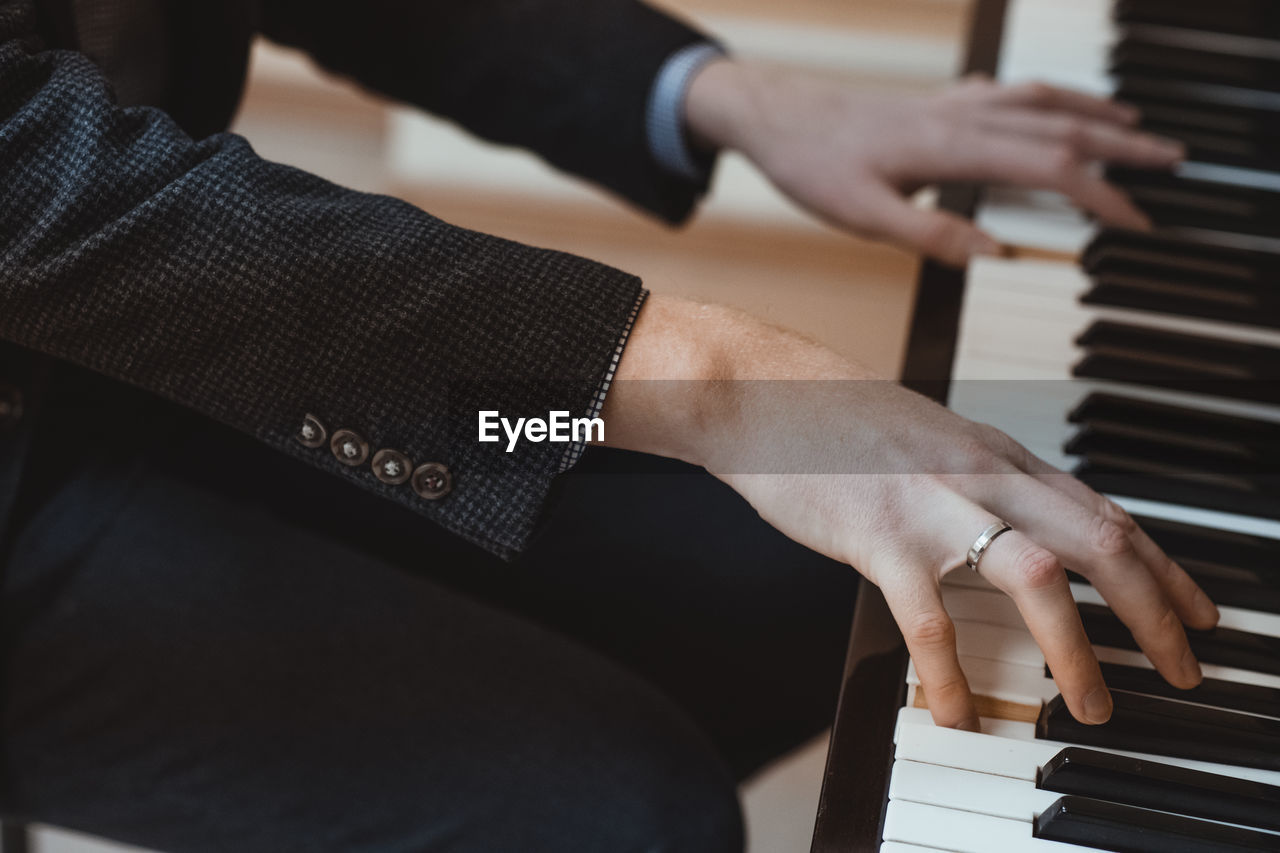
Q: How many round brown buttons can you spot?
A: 4